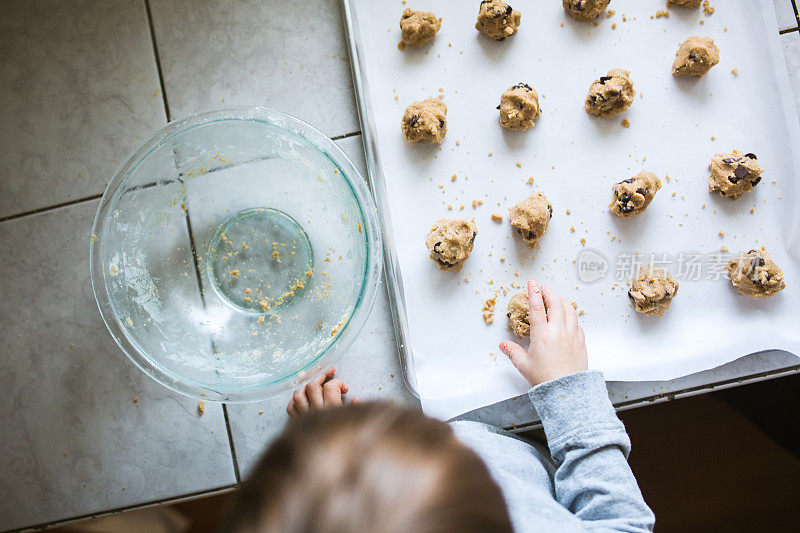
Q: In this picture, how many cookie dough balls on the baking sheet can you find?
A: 15